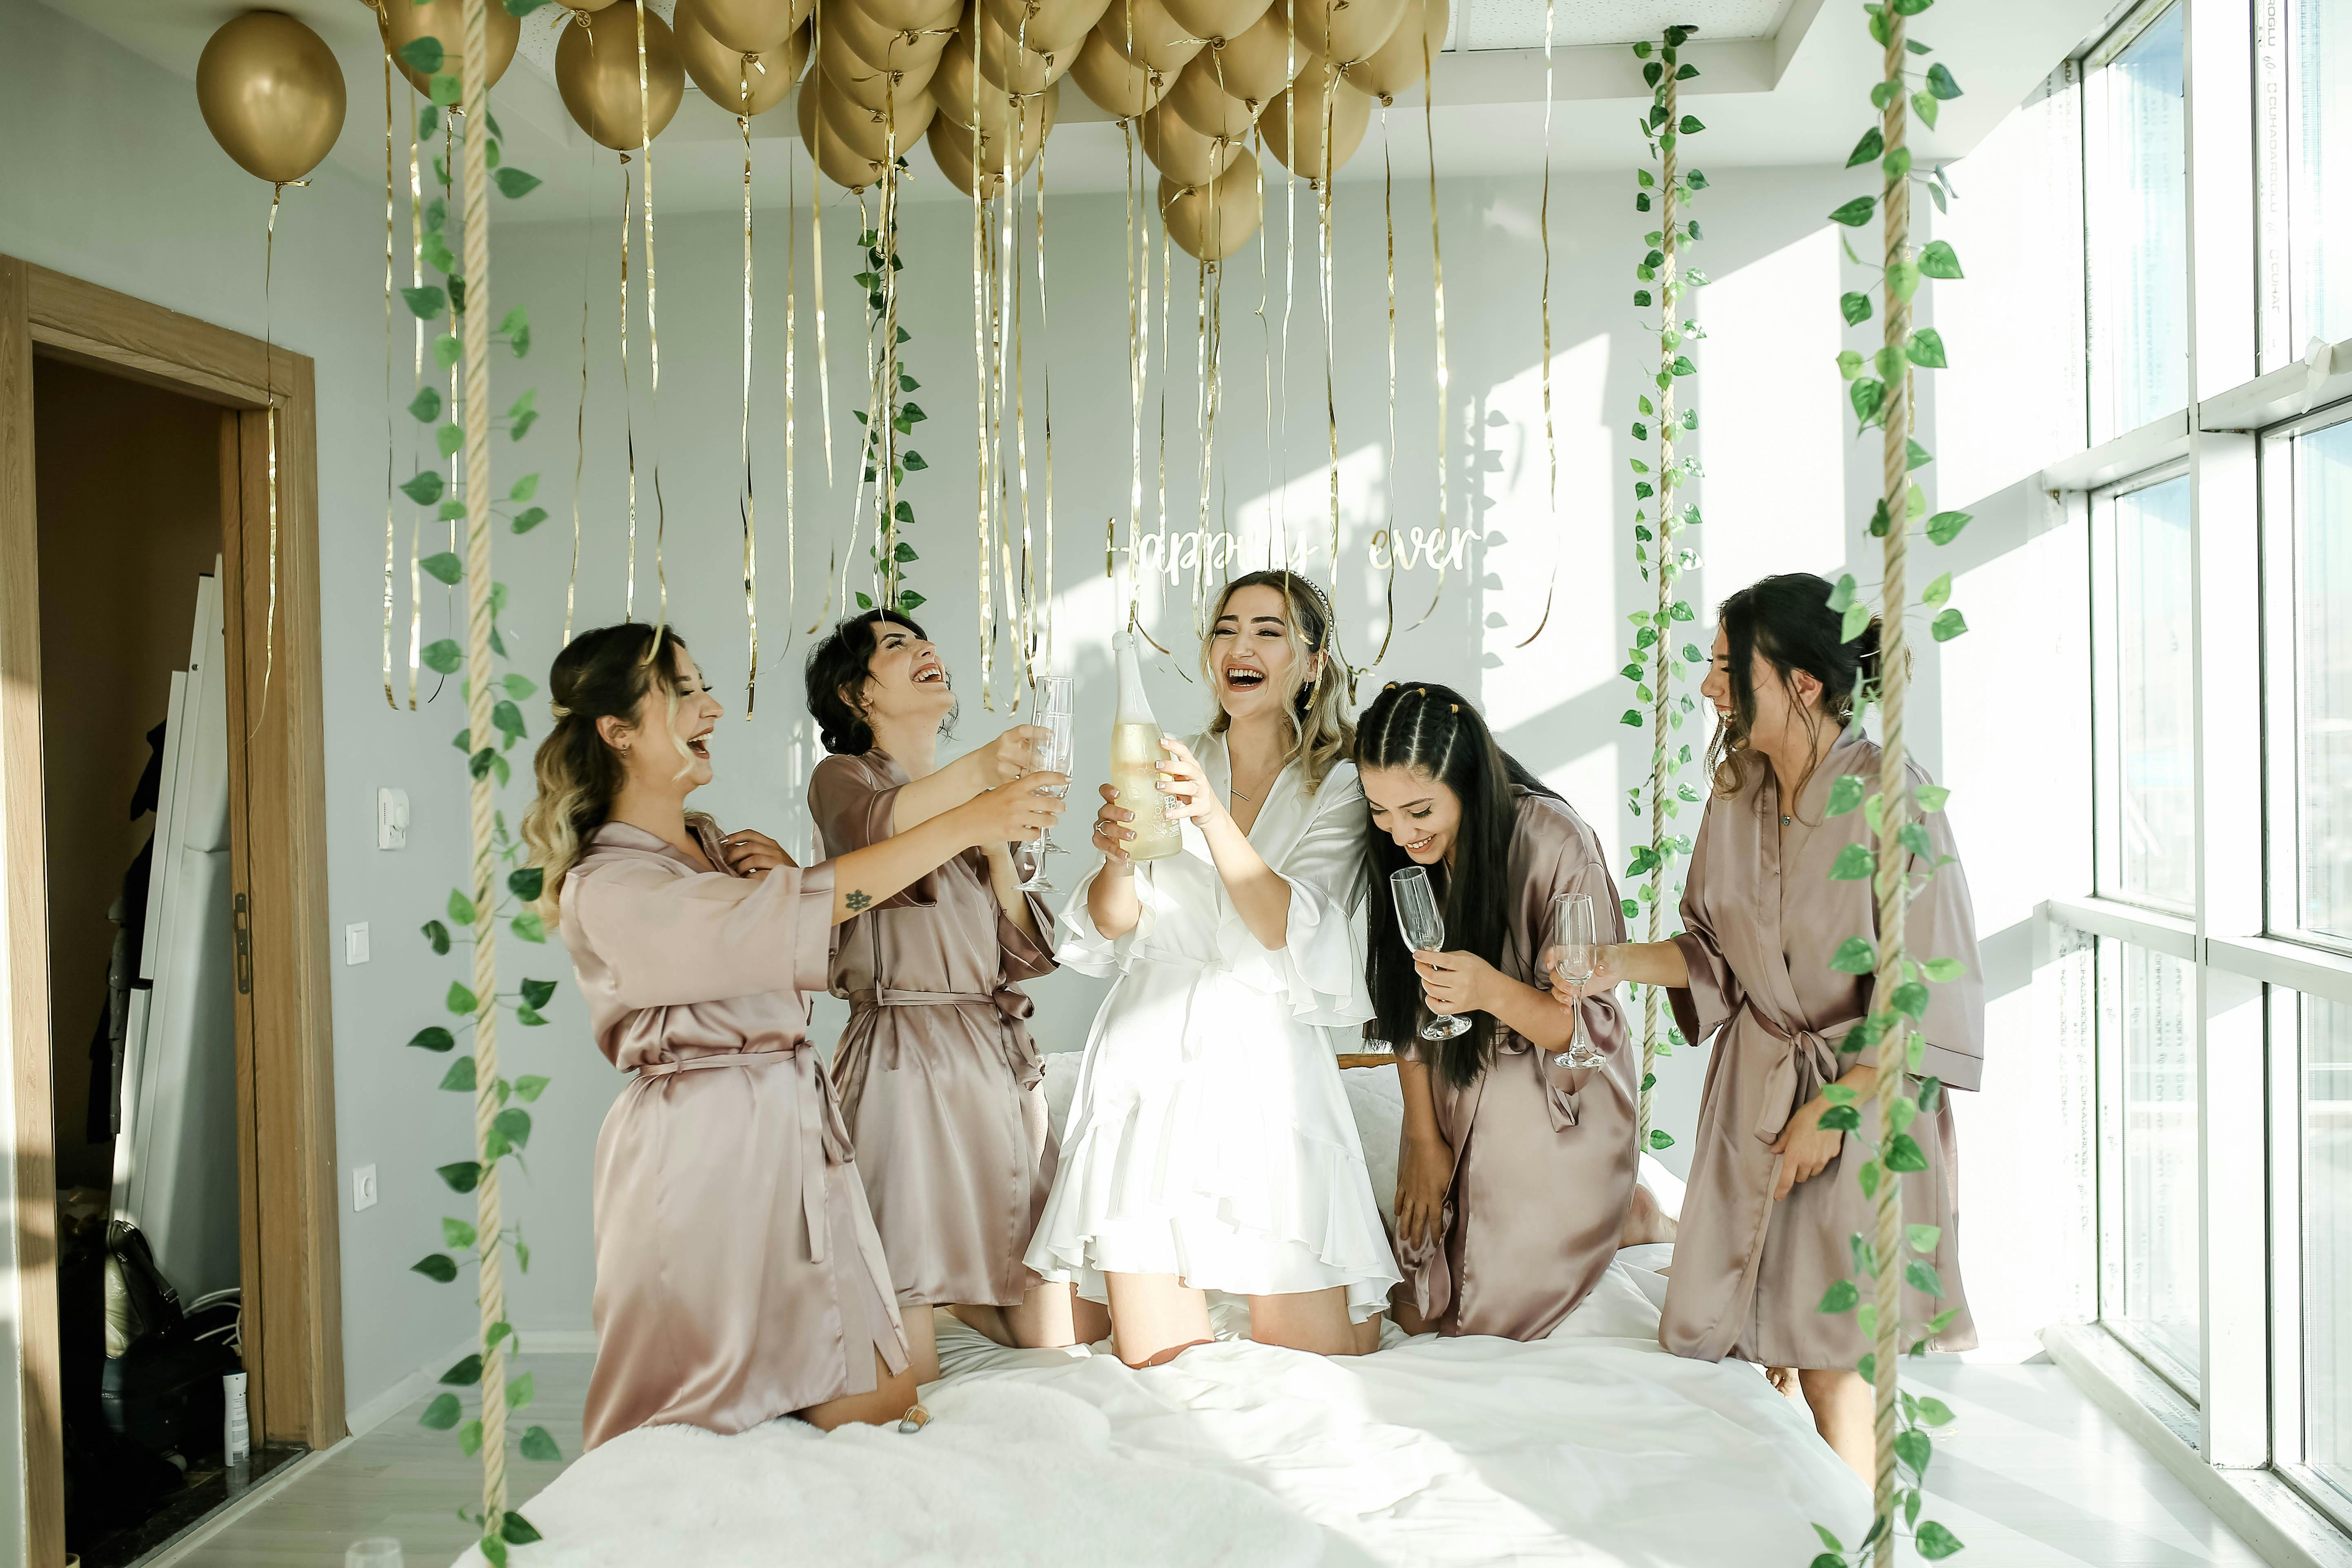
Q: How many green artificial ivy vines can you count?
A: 4